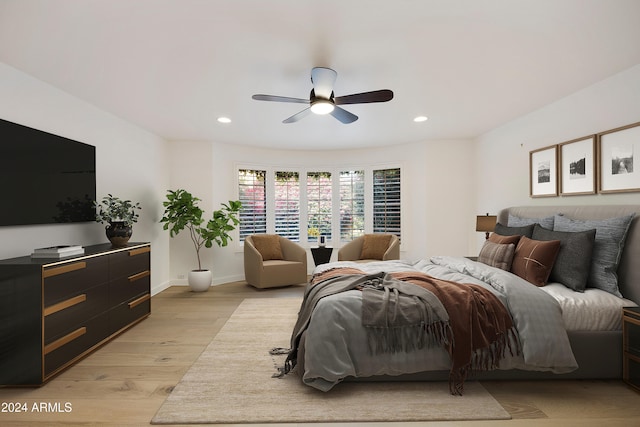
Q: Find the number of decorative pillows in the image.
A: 9